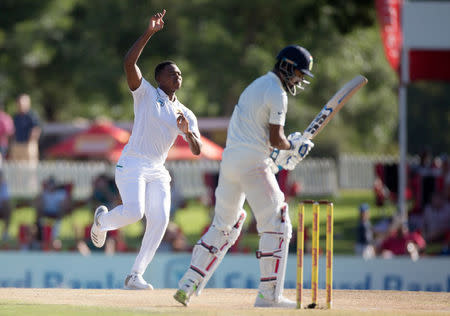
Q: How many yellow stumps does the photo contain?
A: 3